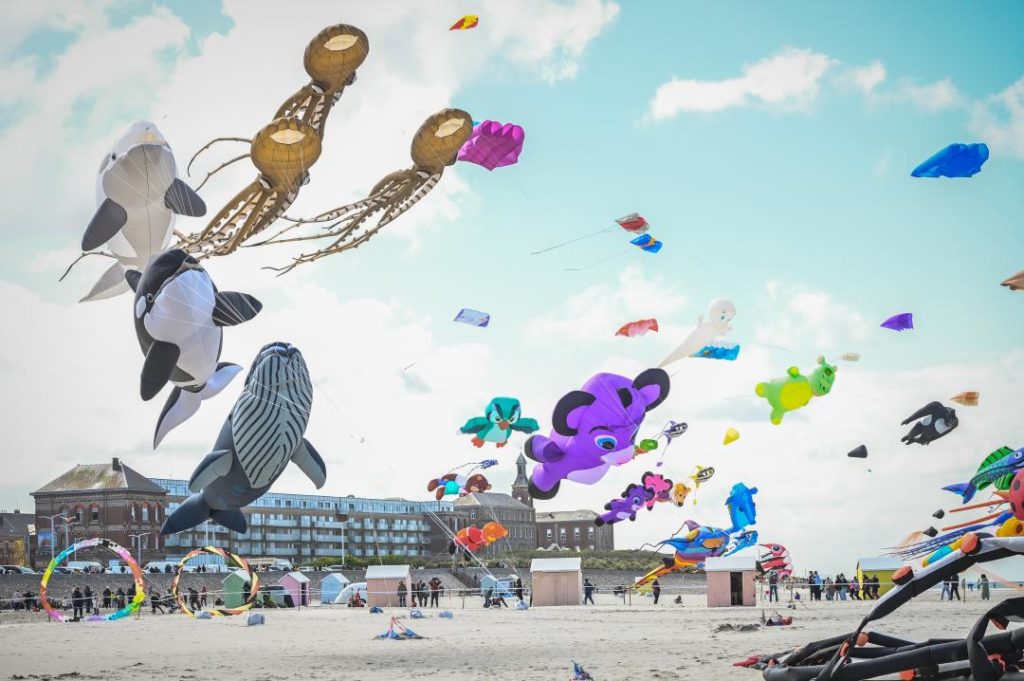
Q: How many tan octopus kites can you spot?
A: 3